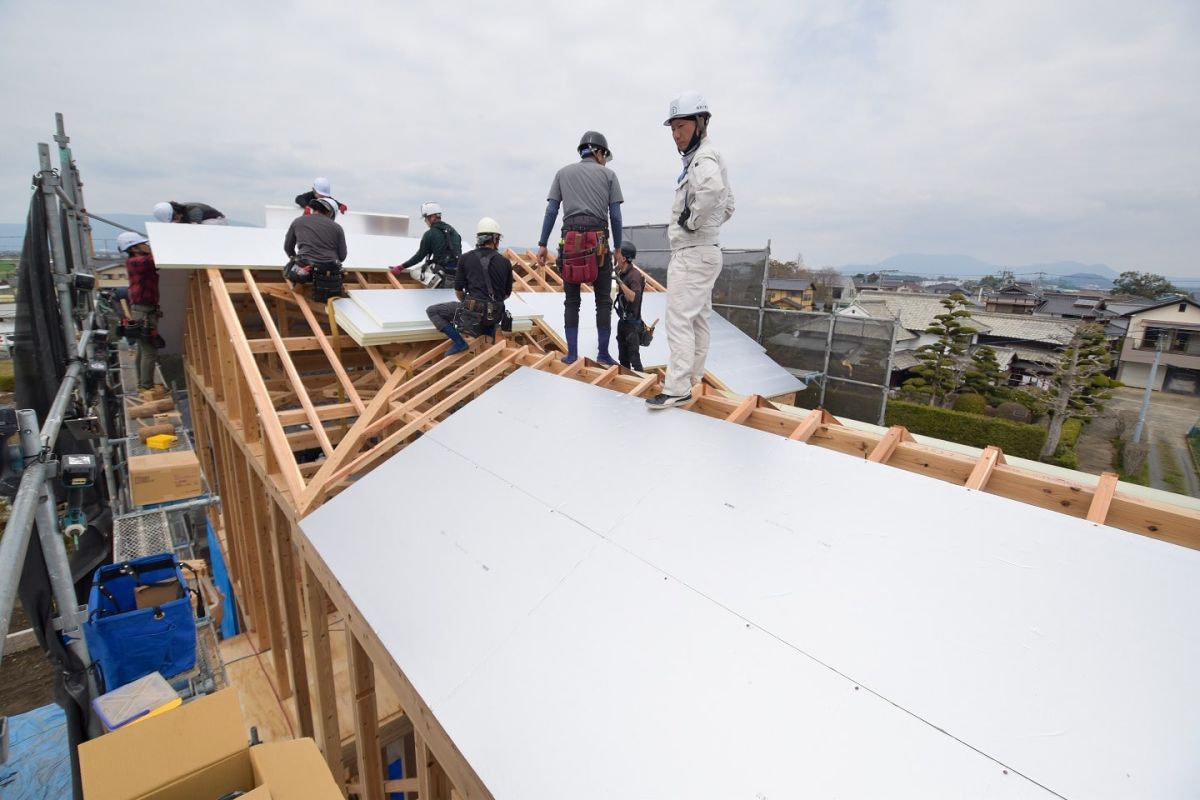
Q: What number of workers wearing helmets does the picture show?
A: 9